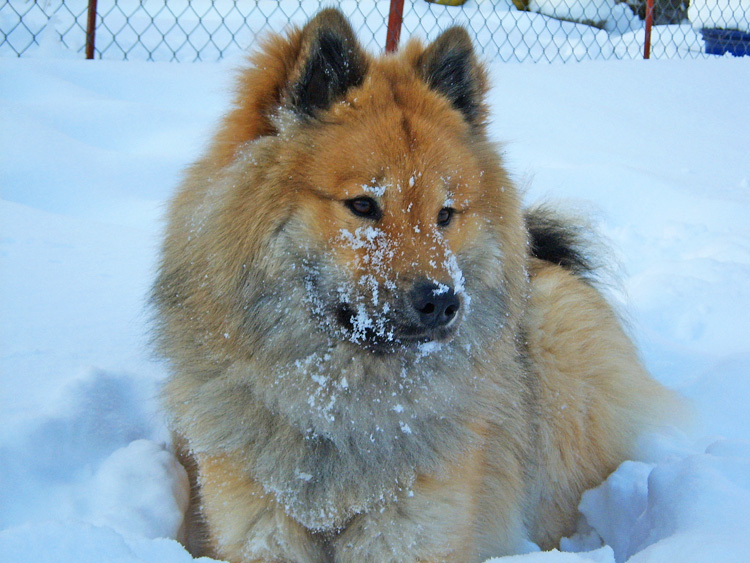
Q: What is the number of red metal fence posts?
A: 3